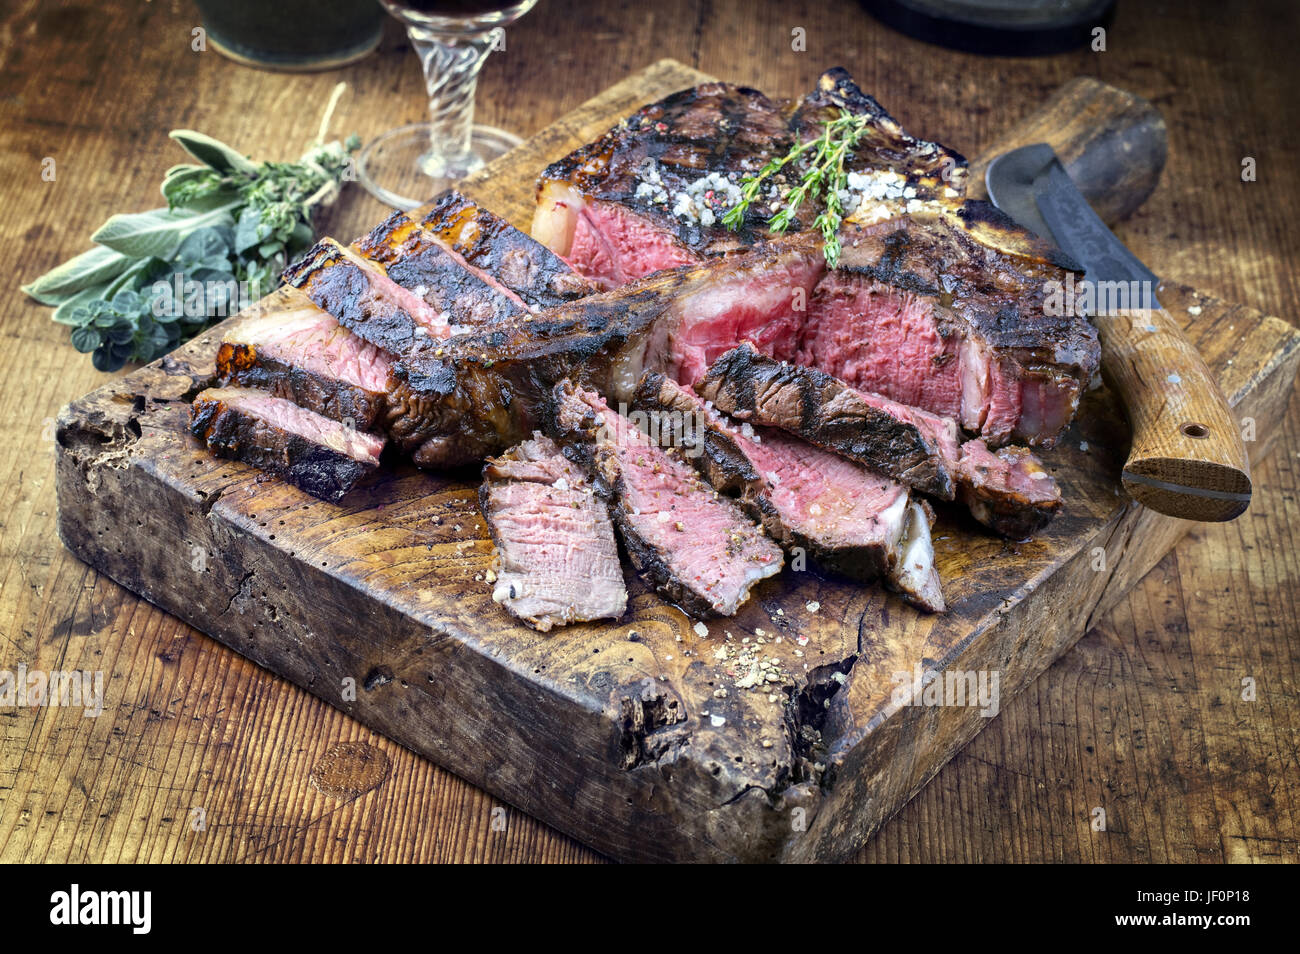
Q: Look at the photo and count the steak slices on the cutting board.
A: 9